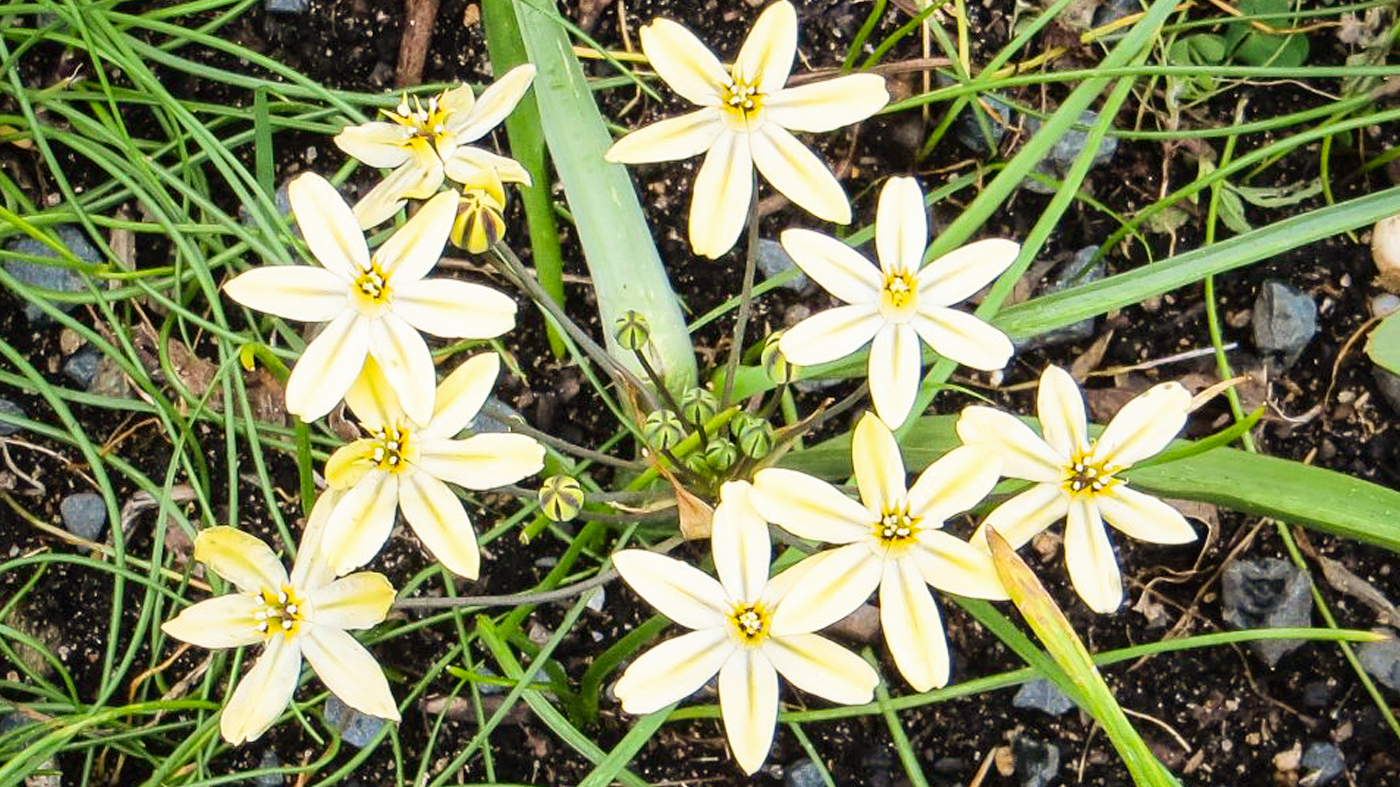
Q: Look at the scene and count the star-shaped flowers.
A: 9